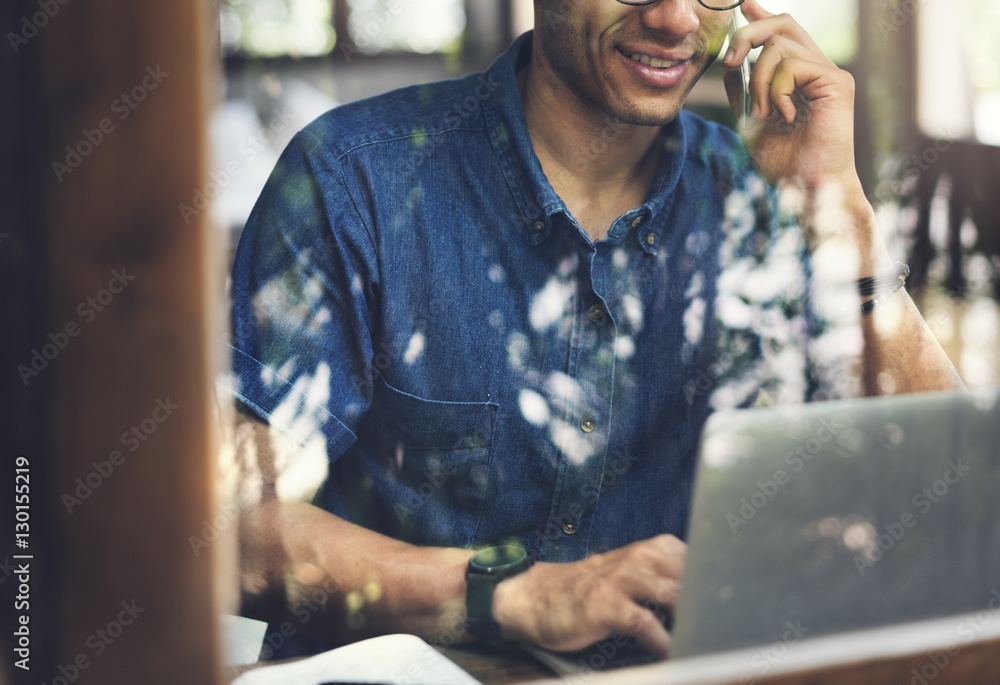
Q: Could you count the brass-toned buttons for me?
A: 6